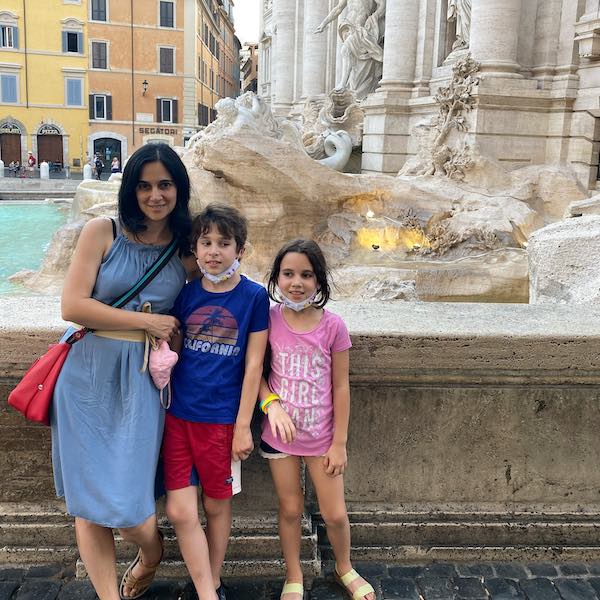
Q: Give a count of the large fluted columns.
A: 4